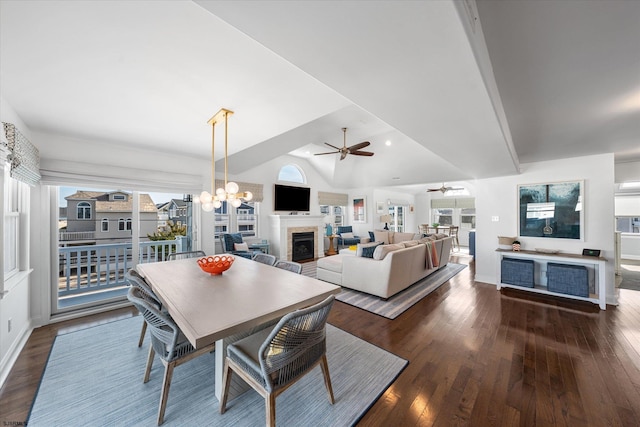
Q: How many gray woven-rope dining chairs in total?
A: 6